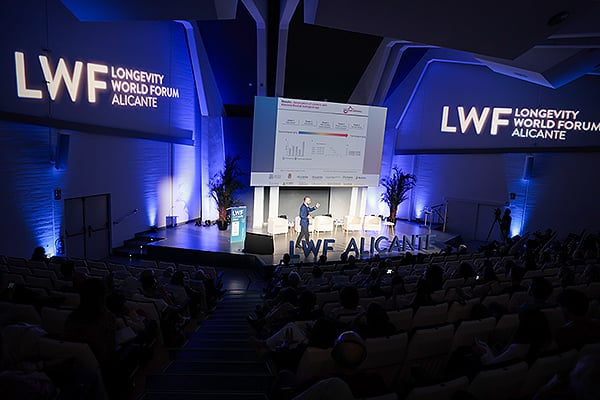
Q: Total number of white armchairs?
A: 5